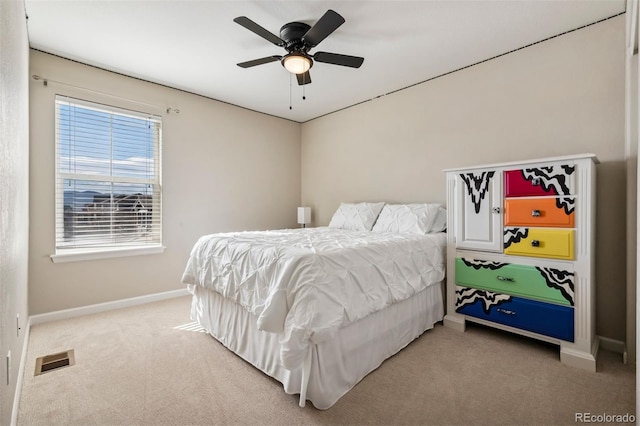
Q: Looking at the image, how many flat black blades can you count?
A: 5